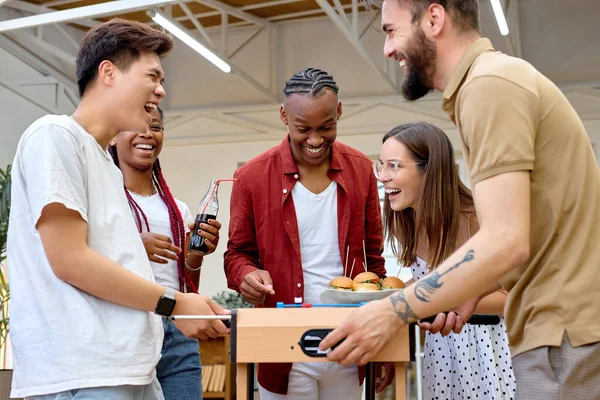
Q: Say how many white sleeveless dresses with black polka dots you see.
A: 1